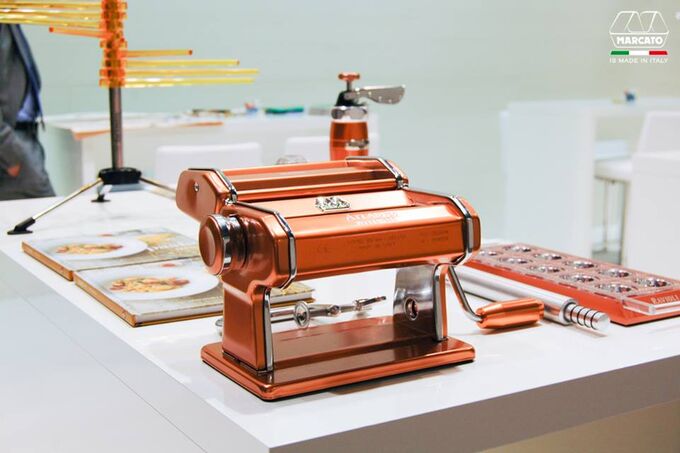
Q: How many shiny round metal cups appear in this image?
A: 10